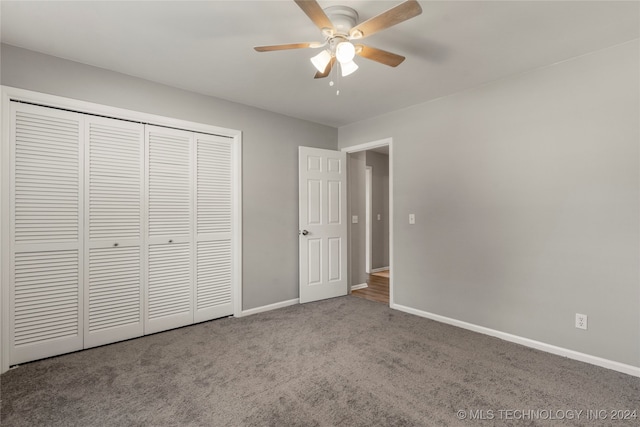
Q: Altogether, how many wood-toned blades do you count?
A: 5